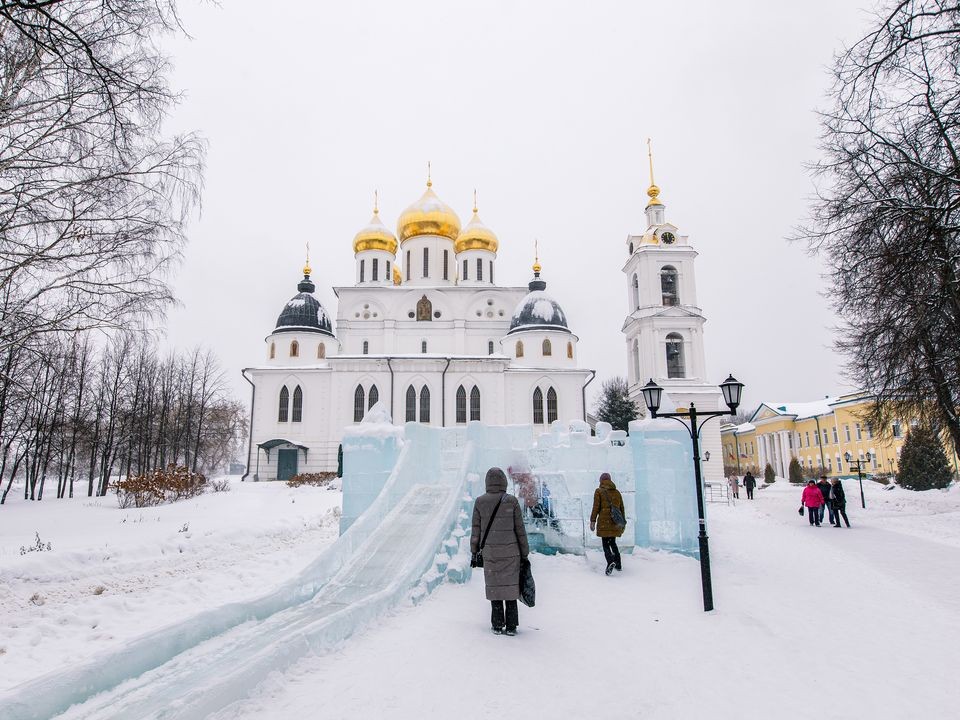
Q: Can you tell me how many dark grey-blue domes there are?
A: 2